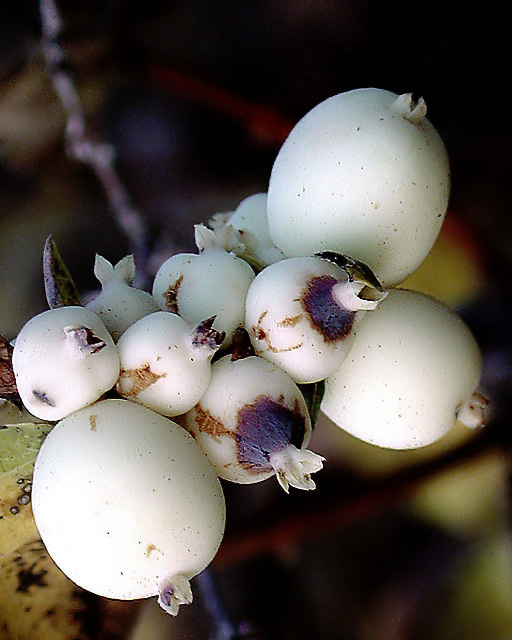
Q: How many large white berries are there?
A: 3